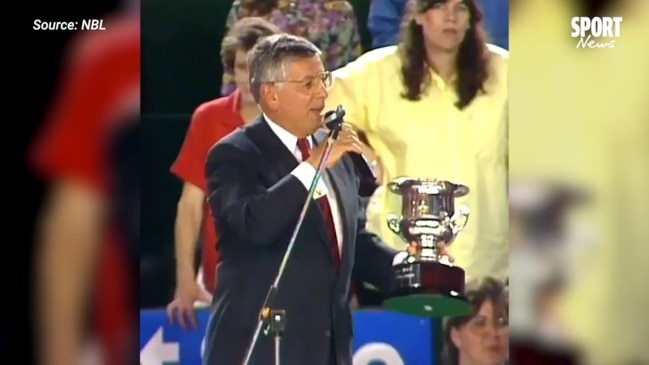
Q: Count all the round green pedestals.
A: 1